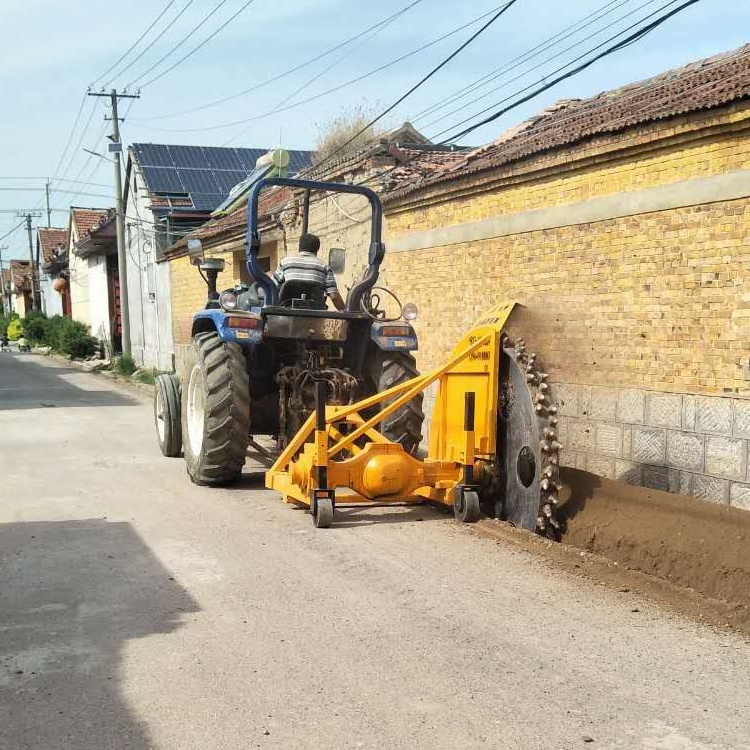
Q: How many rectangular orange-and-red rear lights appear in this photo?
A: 2